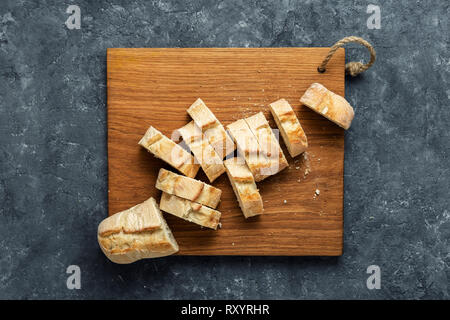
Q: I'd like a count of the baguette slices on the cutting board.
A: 10